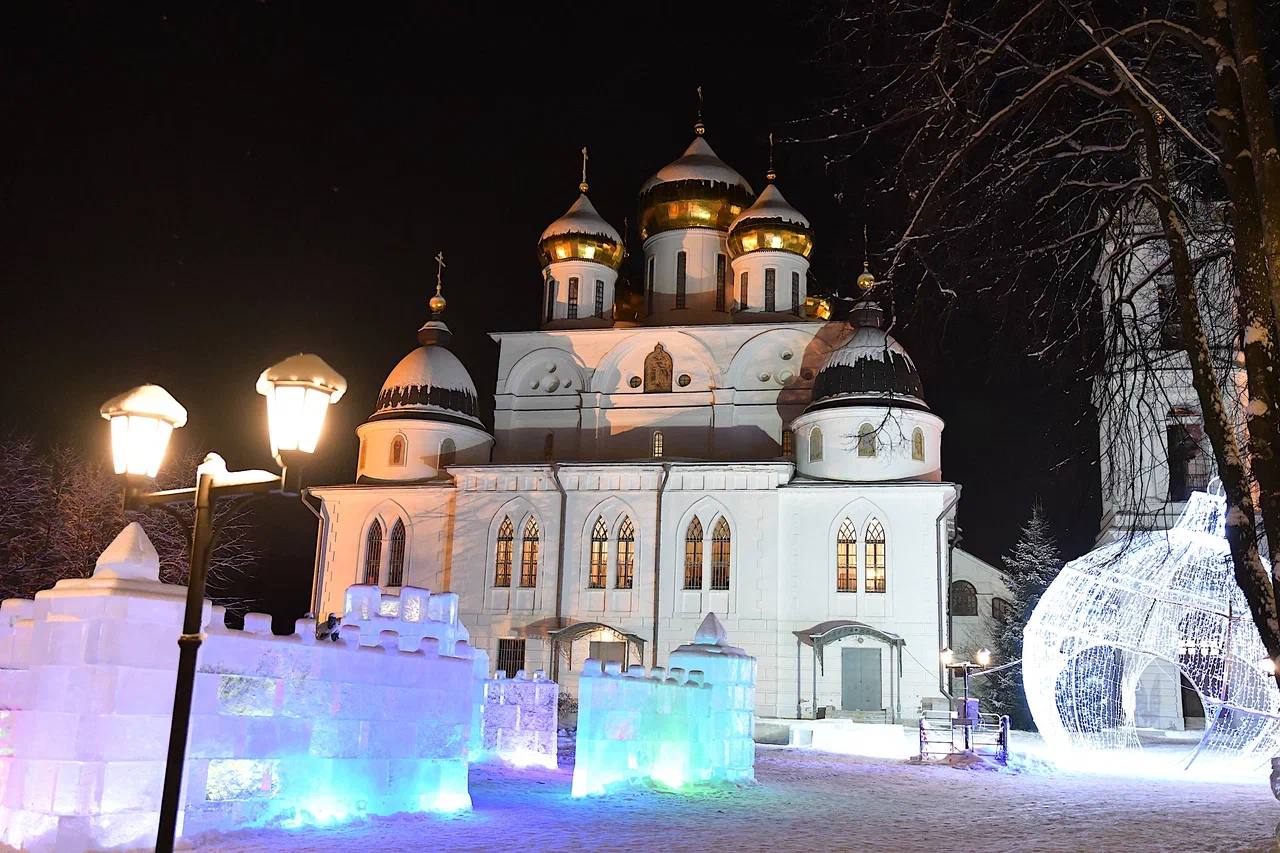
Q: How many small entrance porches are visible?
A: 2